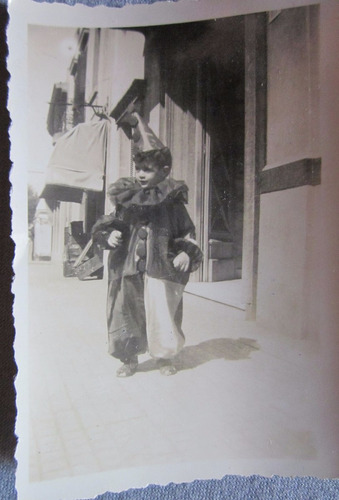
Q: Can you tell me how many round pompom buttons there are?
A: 3